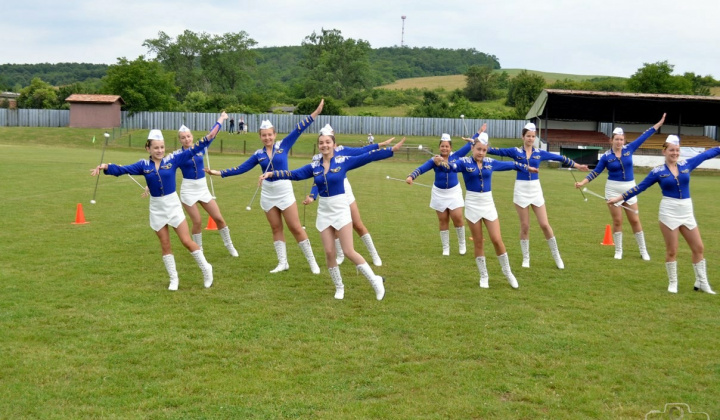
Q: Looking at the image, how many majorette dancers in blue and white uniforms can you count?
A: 10